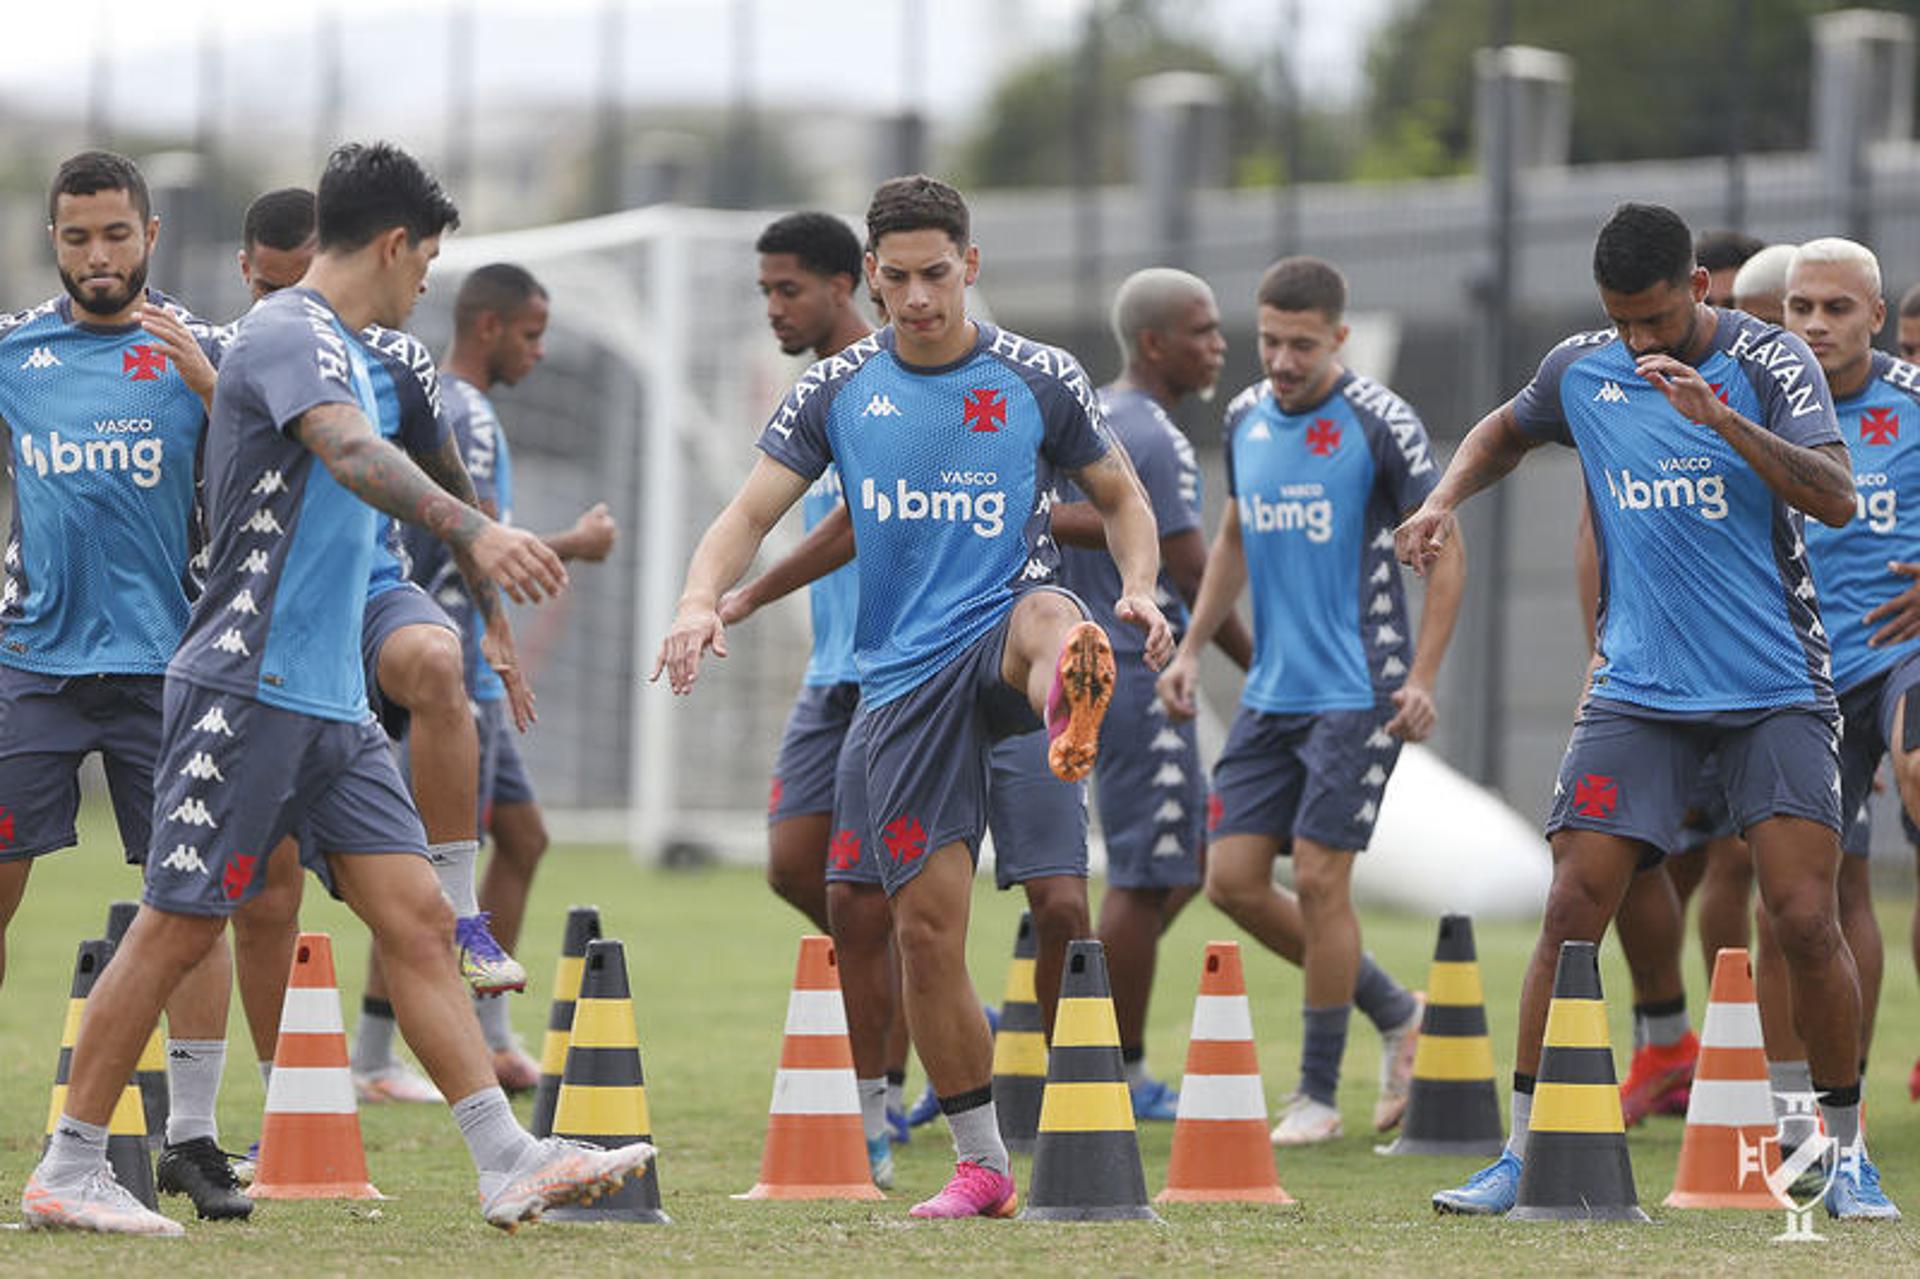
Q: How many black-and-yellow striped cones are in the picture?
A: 8